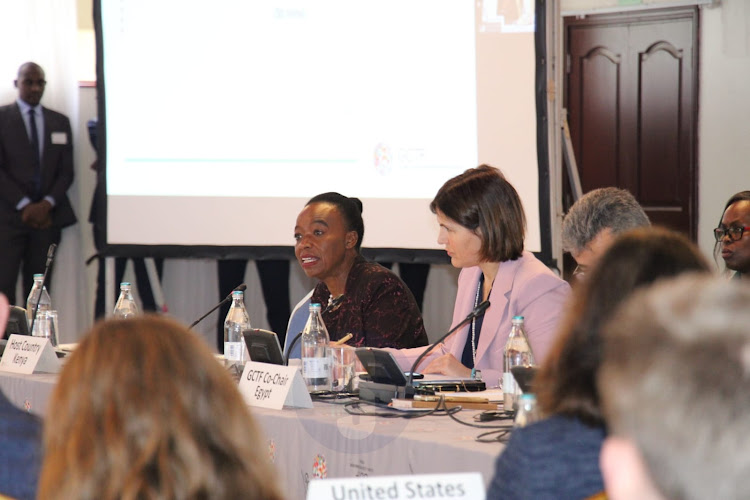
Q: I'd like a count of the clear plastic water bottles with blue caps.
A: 6